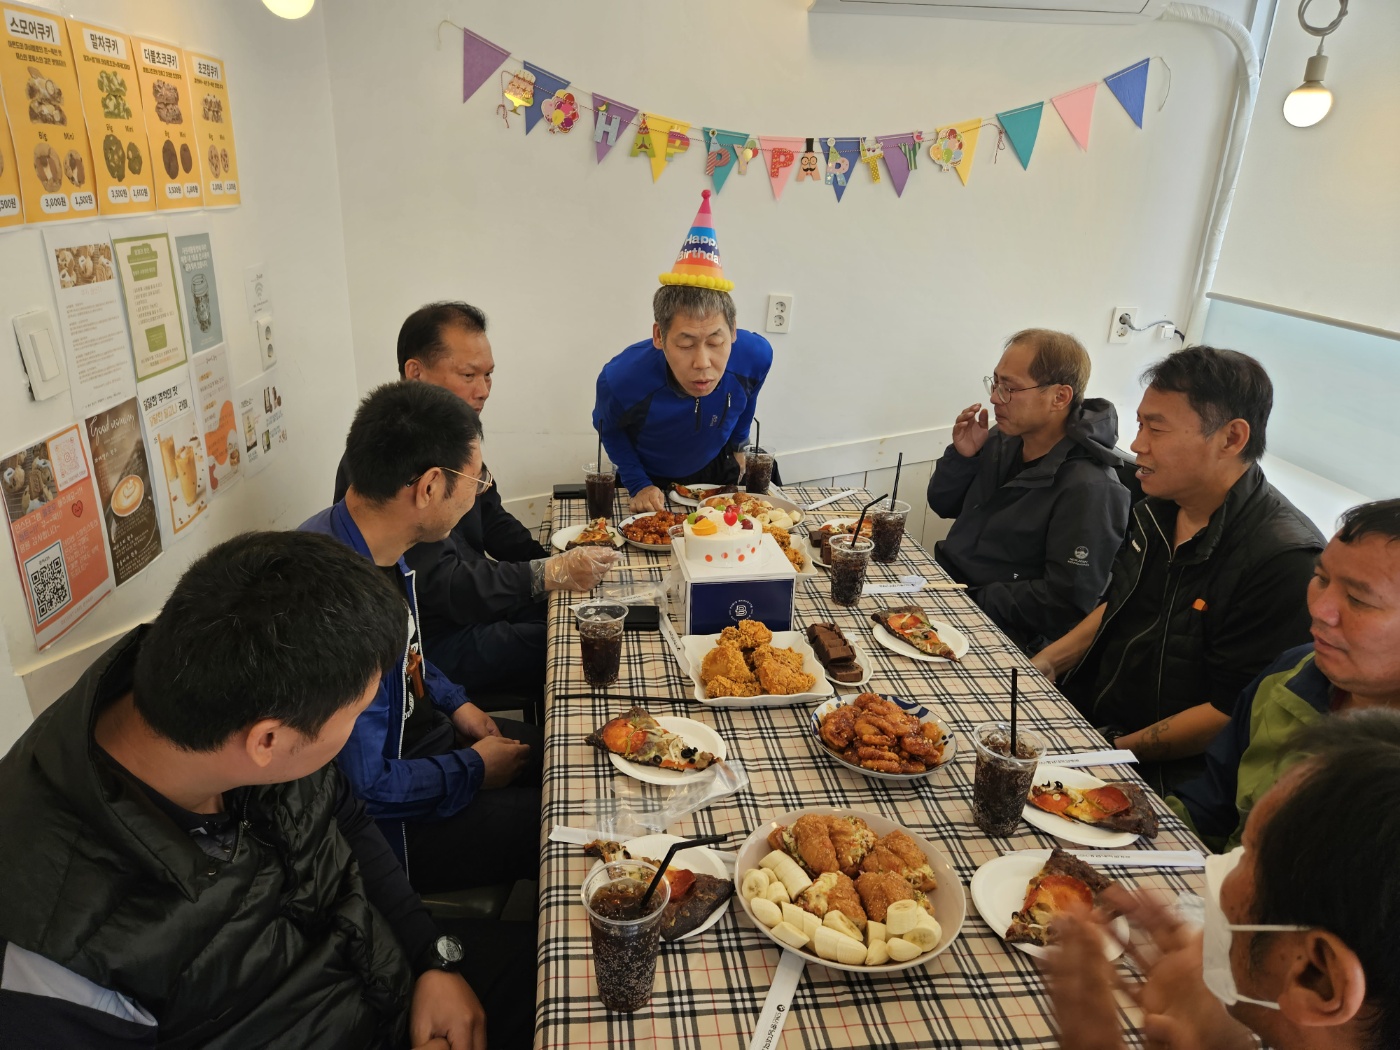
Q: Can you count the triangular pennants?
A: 12